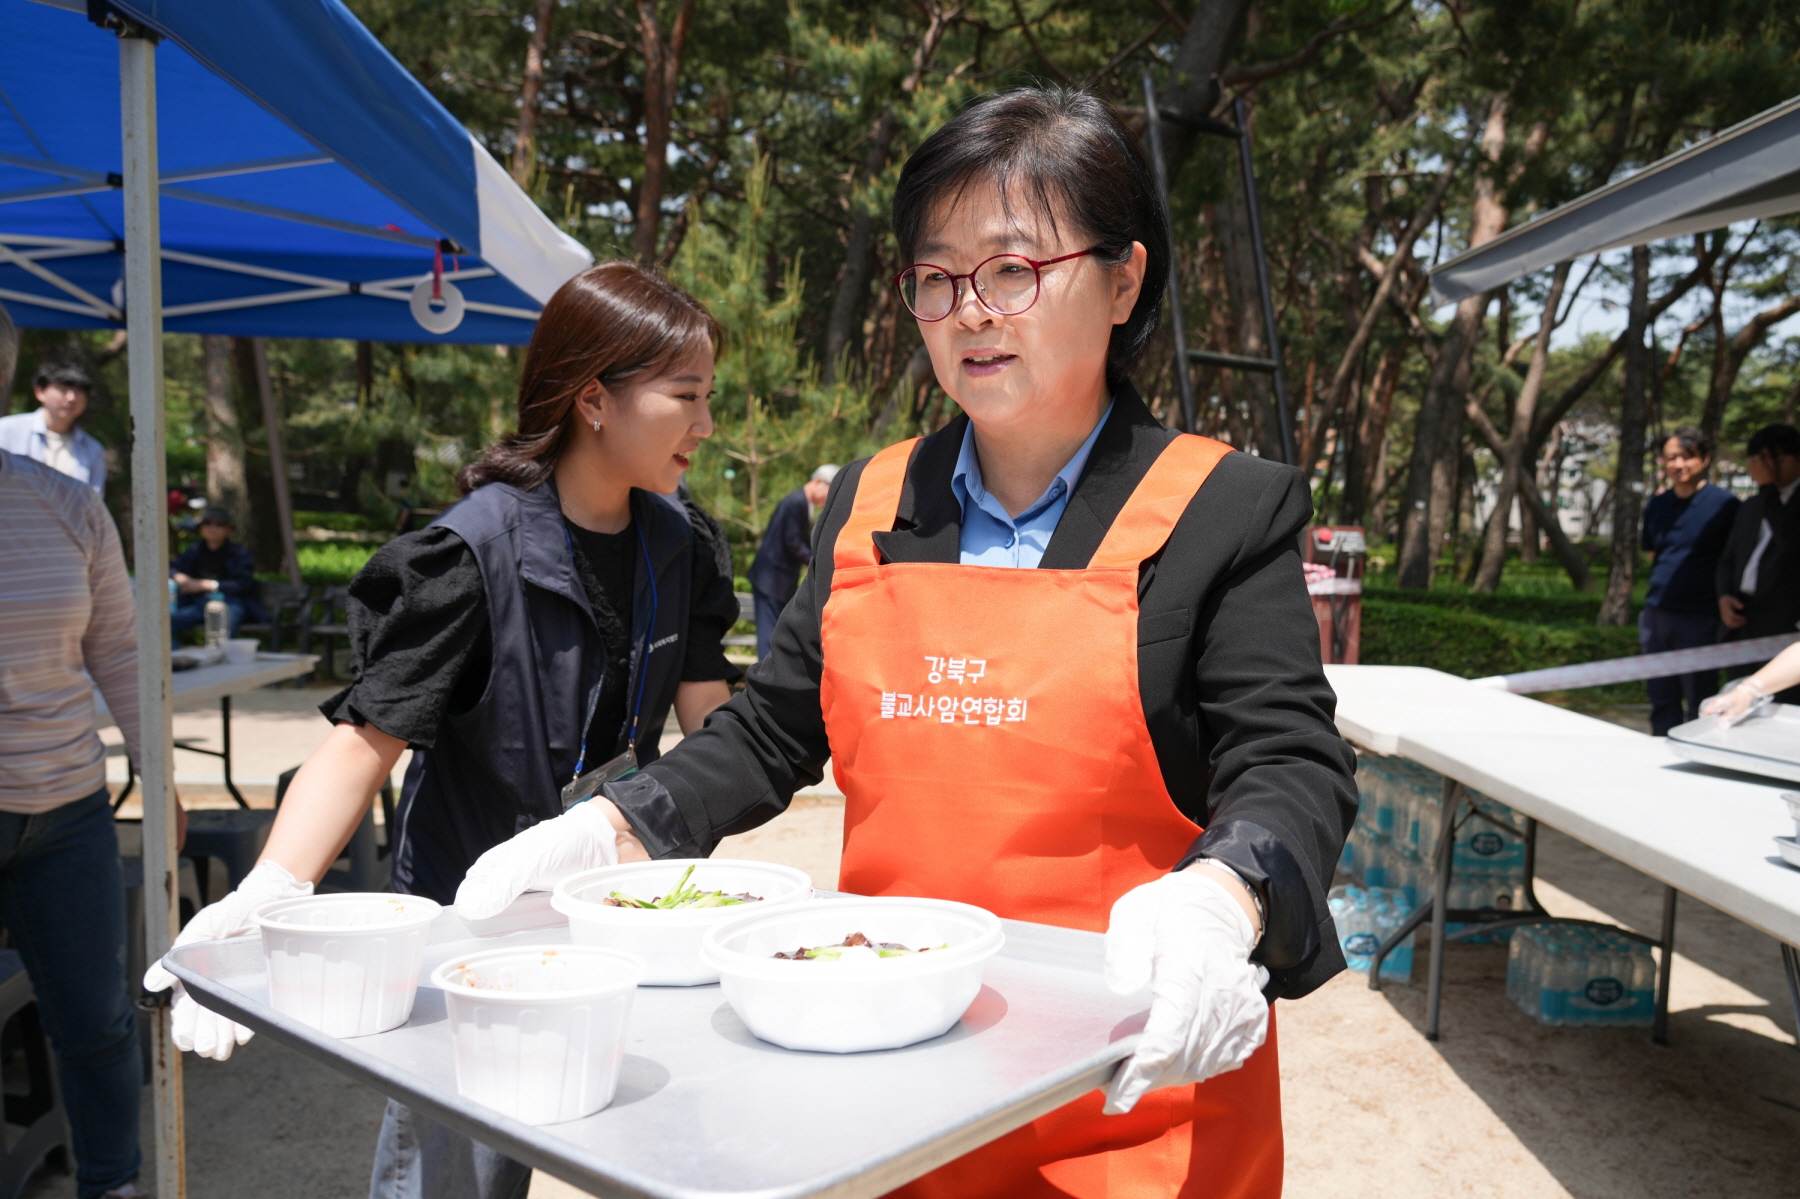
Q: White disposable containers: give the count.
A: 4